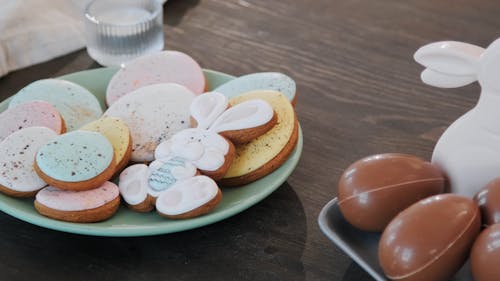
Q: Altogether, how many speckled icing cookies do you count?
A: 10